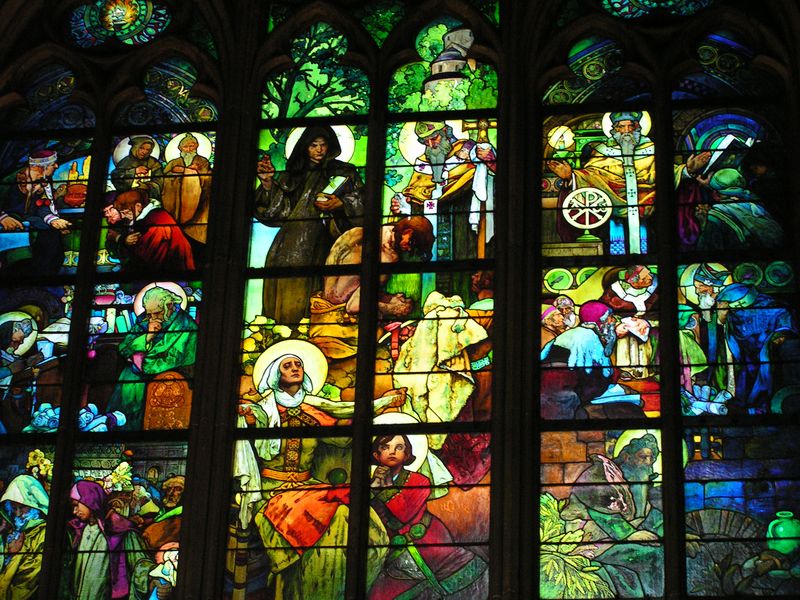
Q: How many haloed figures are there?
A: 11